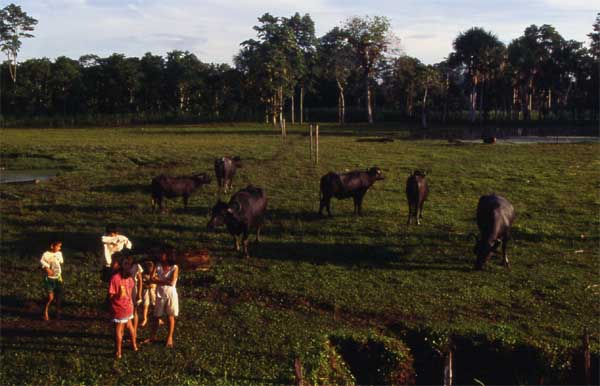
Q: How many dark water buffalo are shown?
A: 6